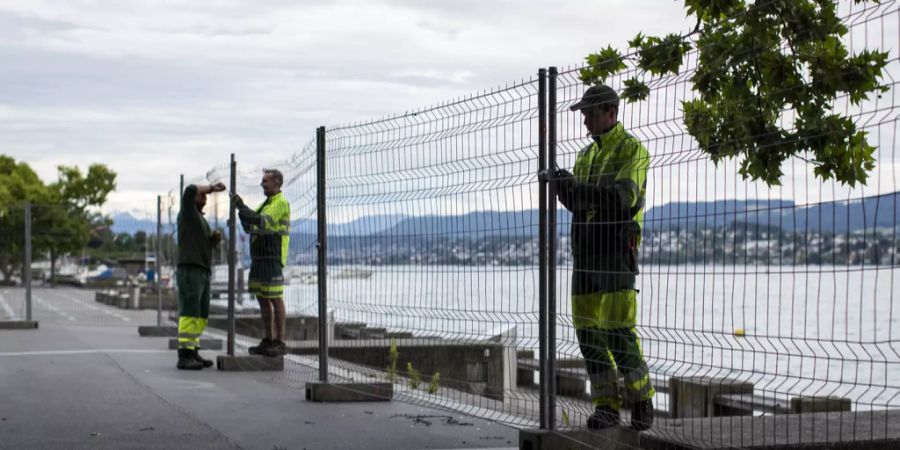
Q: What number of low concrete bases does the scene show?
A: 6